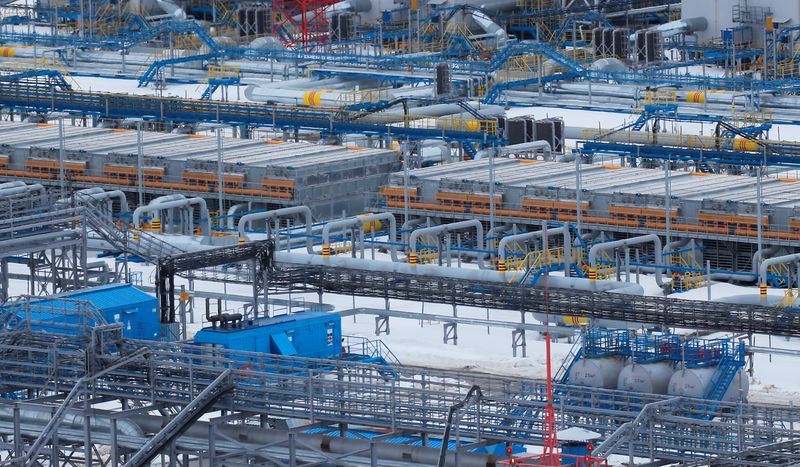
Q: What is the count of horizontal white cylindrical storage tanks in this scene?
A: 3